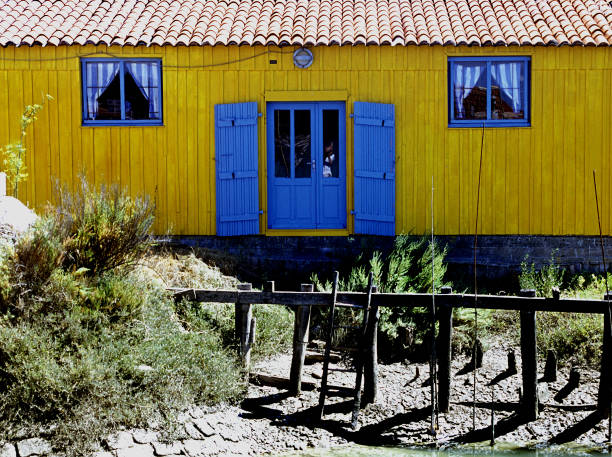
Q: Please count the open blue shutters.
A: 2